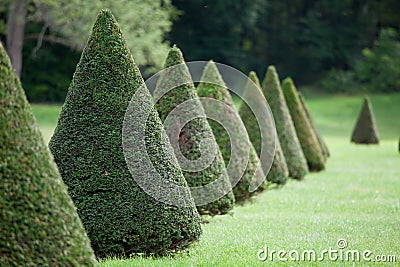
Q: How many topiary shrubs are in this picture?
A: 9